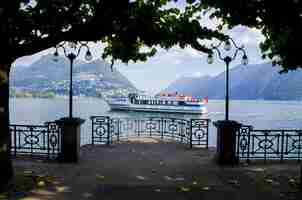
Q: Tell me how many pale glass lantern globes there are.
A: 5